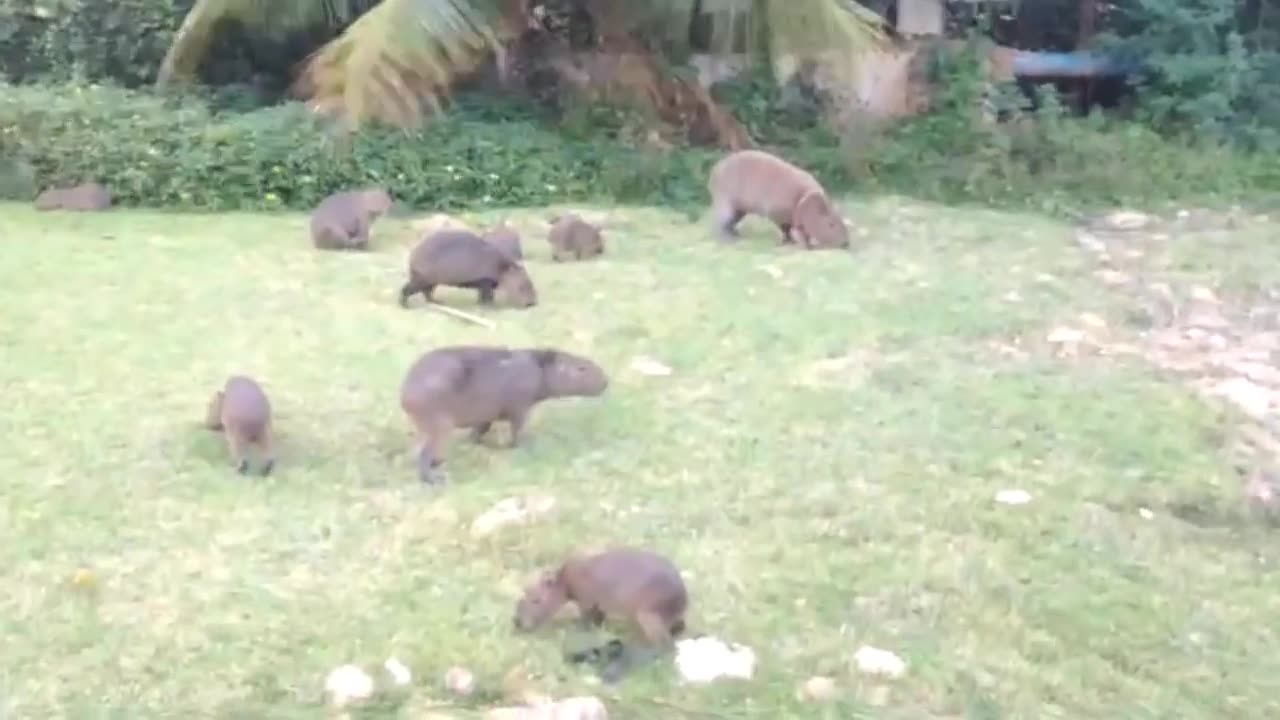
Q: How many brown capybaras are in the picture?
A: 9